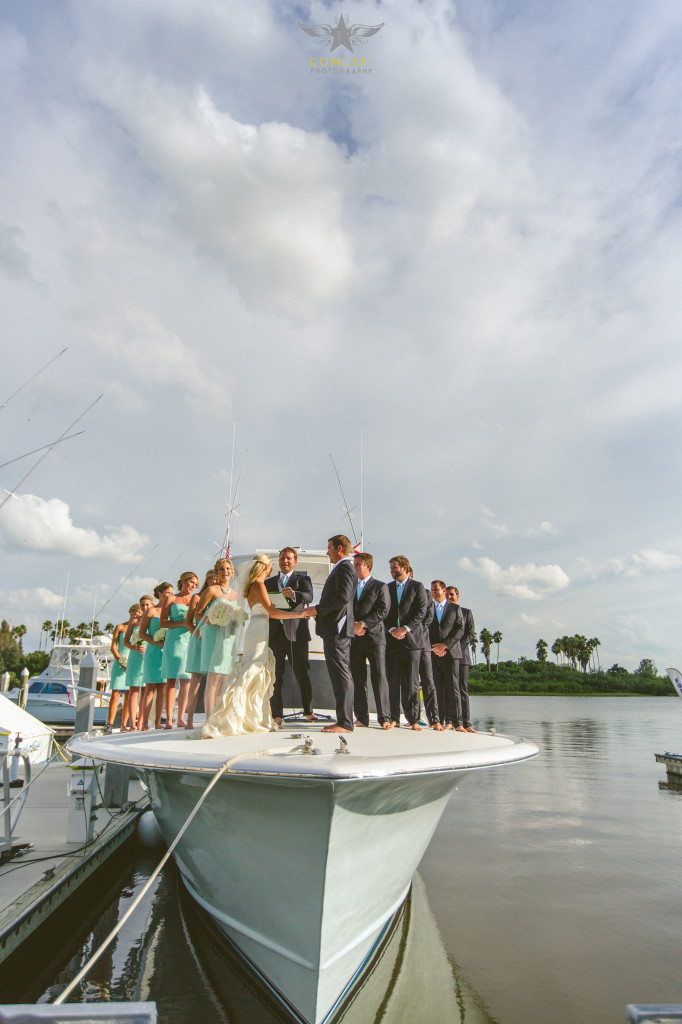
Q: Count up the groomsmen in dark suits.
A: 5